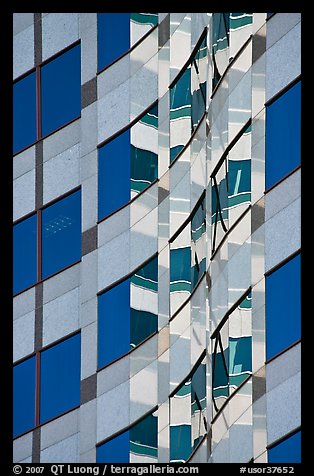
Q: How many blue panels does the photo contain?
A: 13